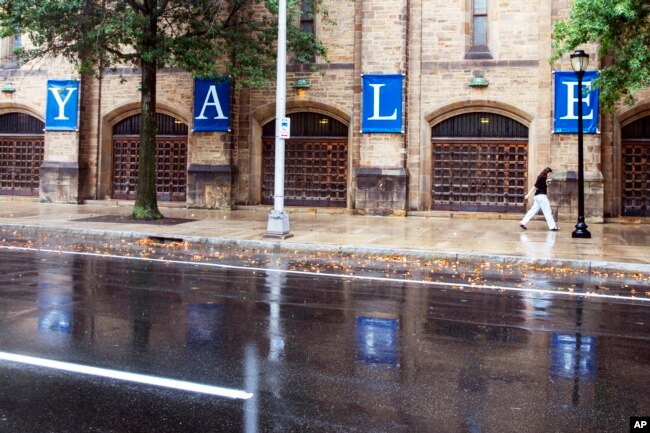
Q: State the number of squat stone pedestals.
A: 4